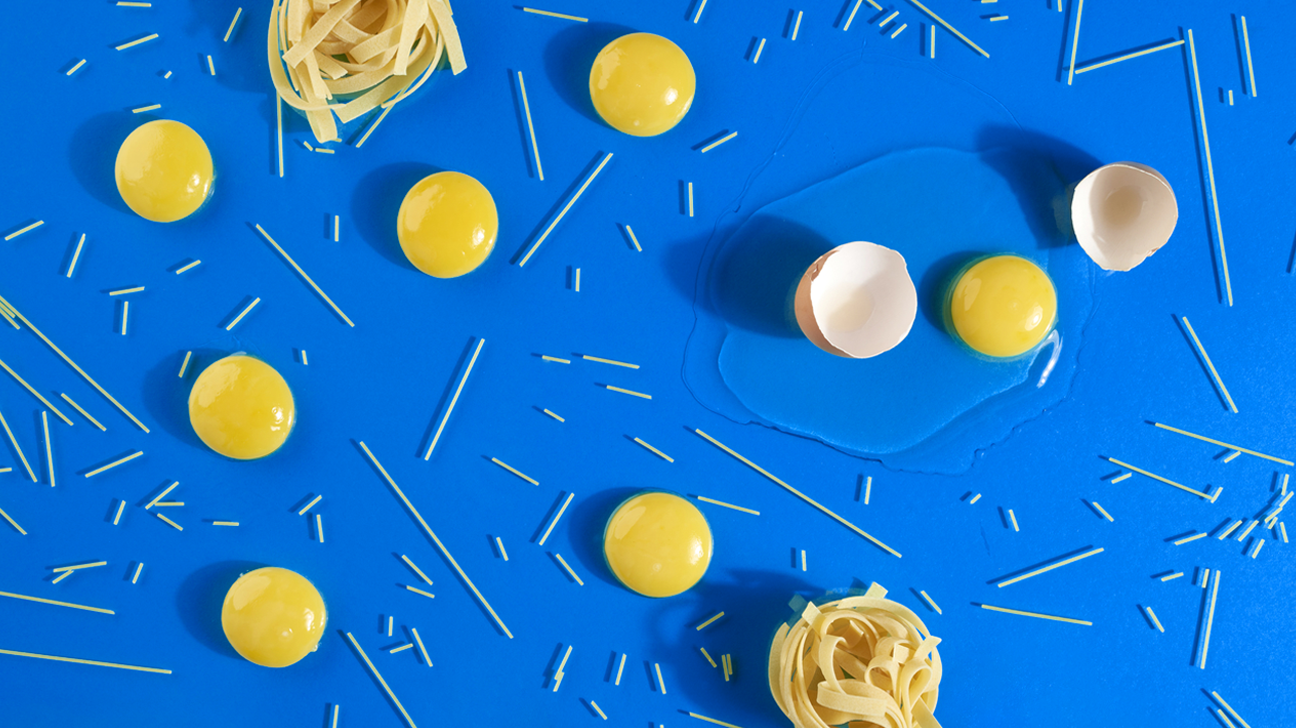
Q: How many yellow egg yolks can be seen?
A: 7